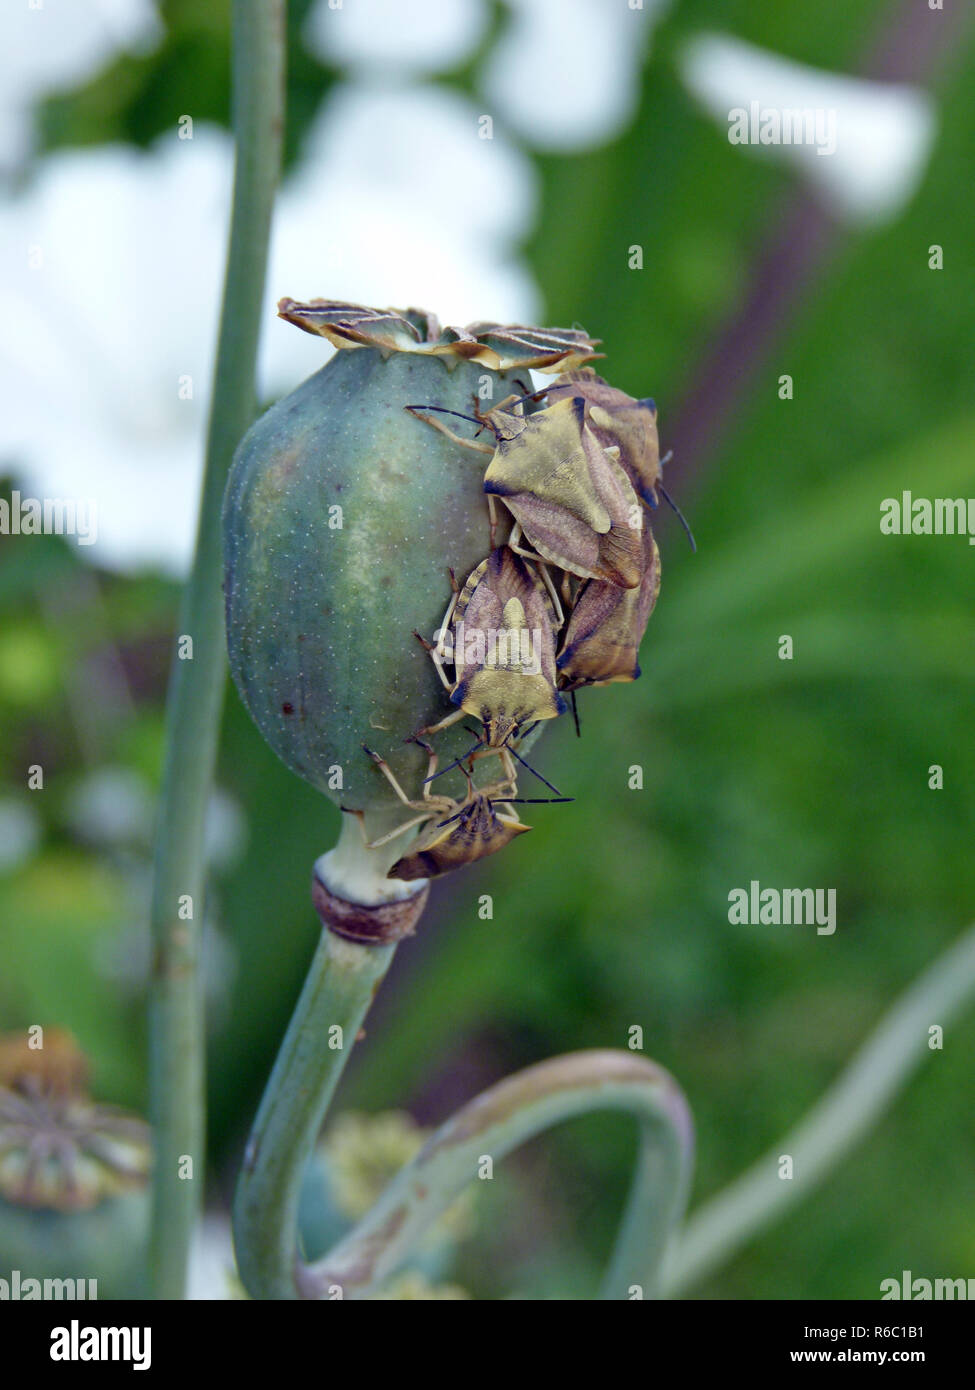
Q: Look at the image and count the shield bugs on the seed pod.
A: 5